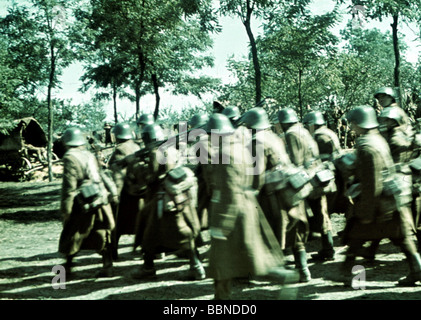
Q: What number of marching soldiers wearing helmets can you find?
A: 13